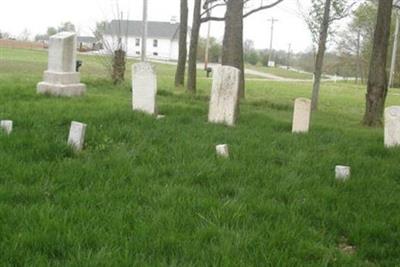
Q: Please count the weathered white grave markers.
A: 9